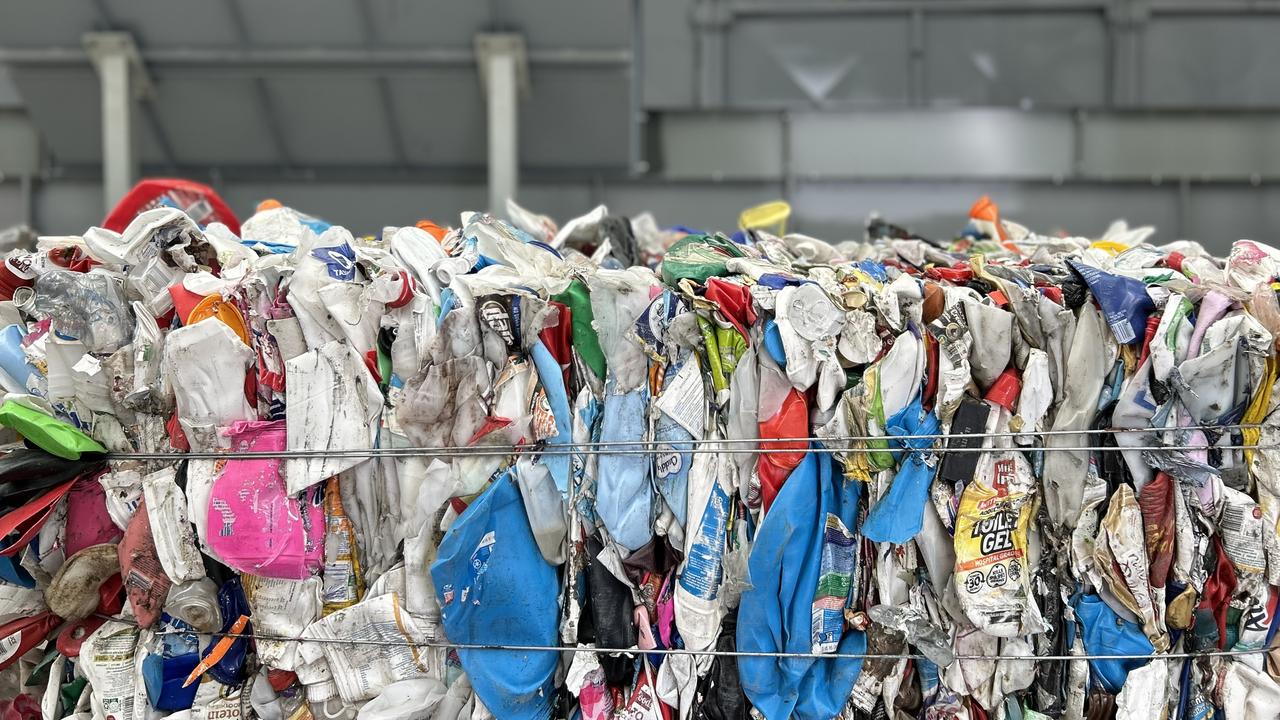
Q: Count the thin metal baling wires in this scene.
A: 3